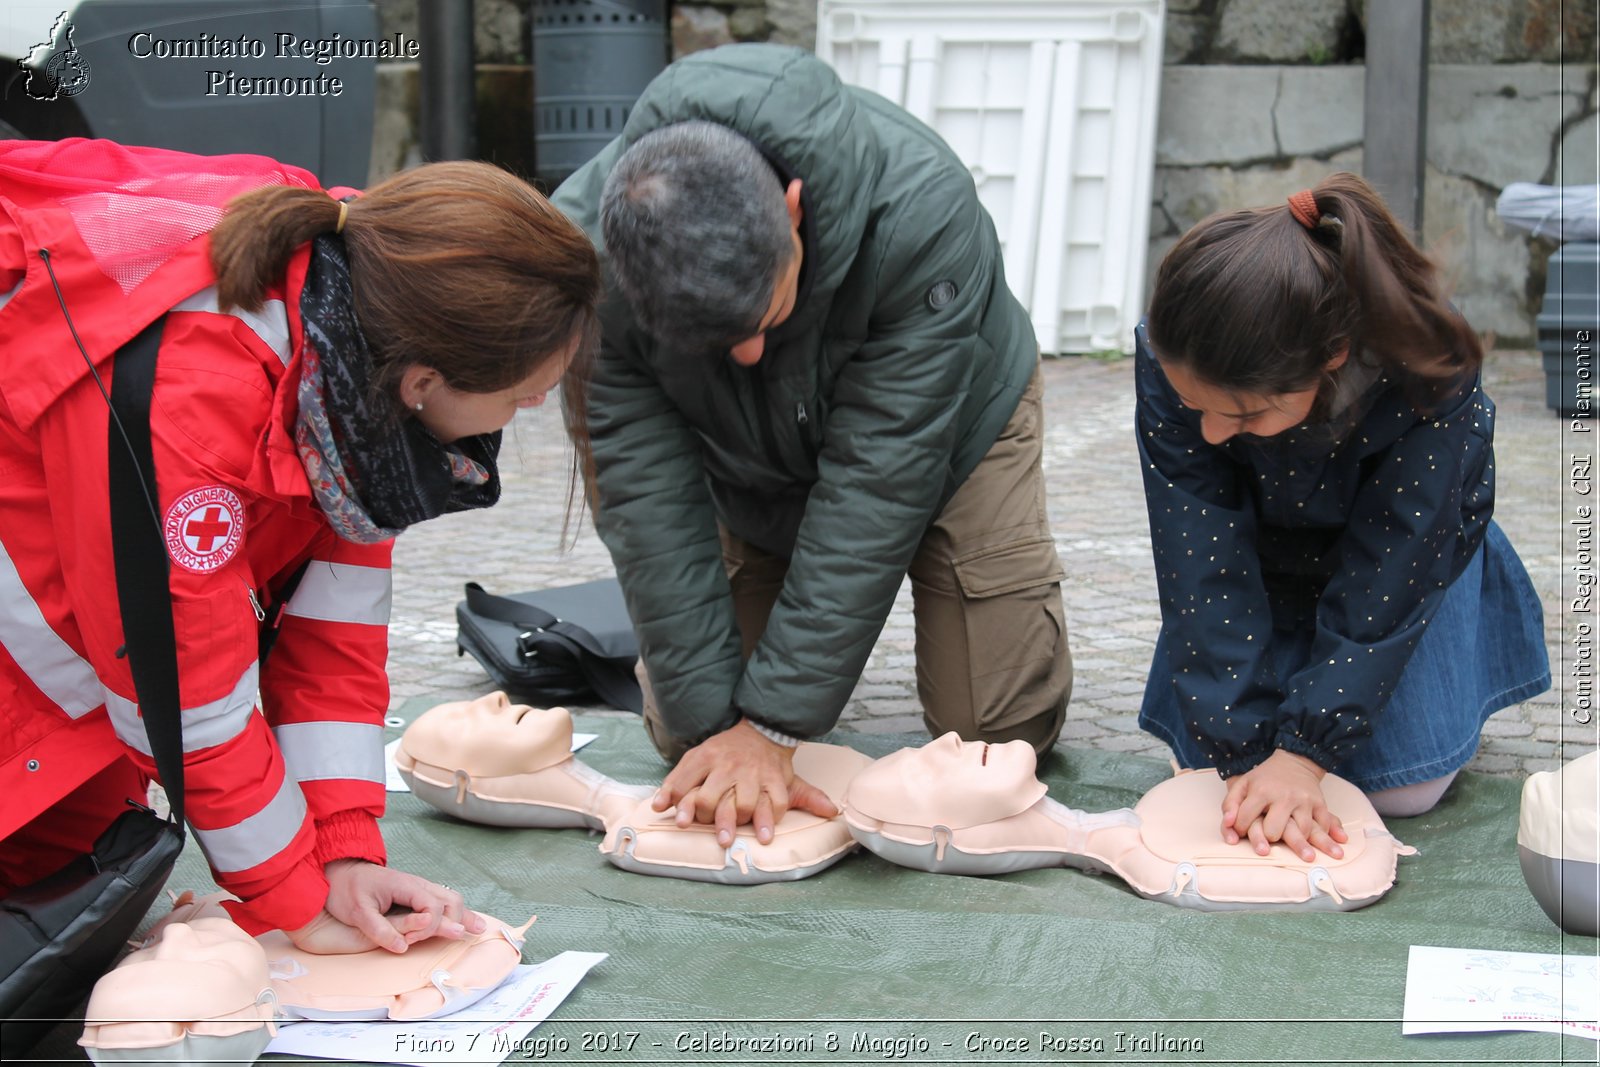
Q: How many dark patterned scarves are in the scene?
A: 1